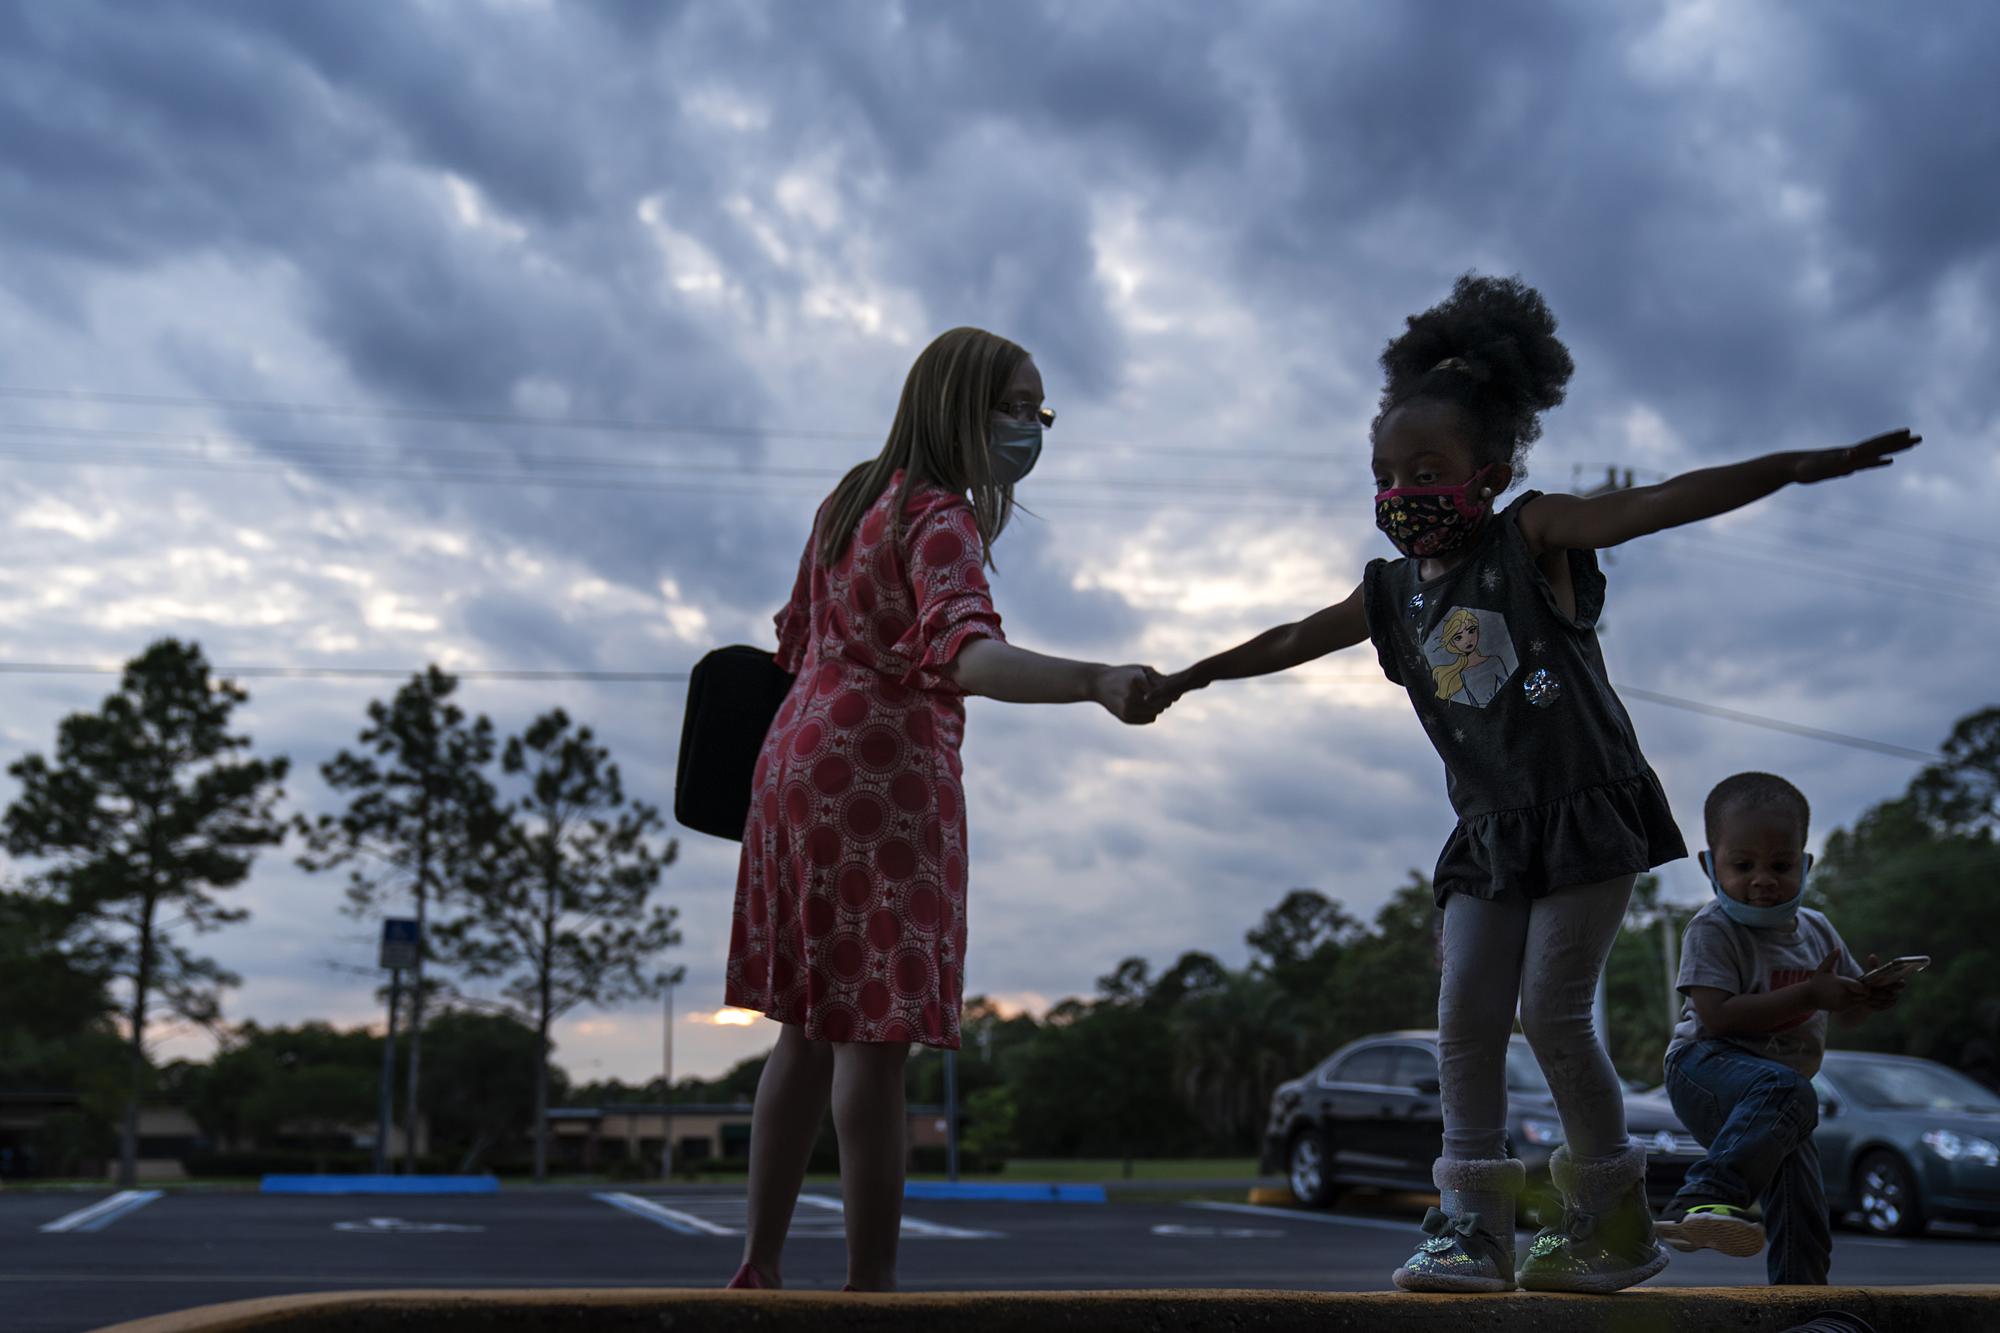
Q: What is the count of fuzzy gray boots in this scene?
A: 2